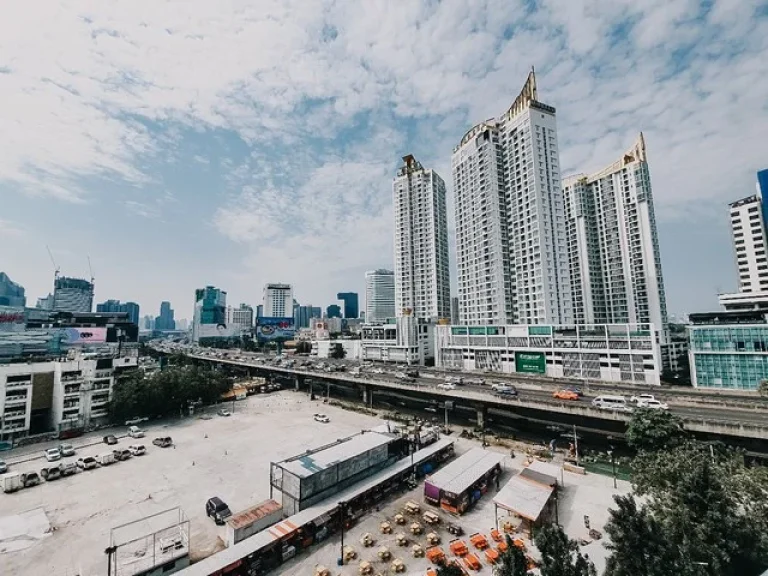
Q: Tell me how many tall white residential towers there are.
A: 3